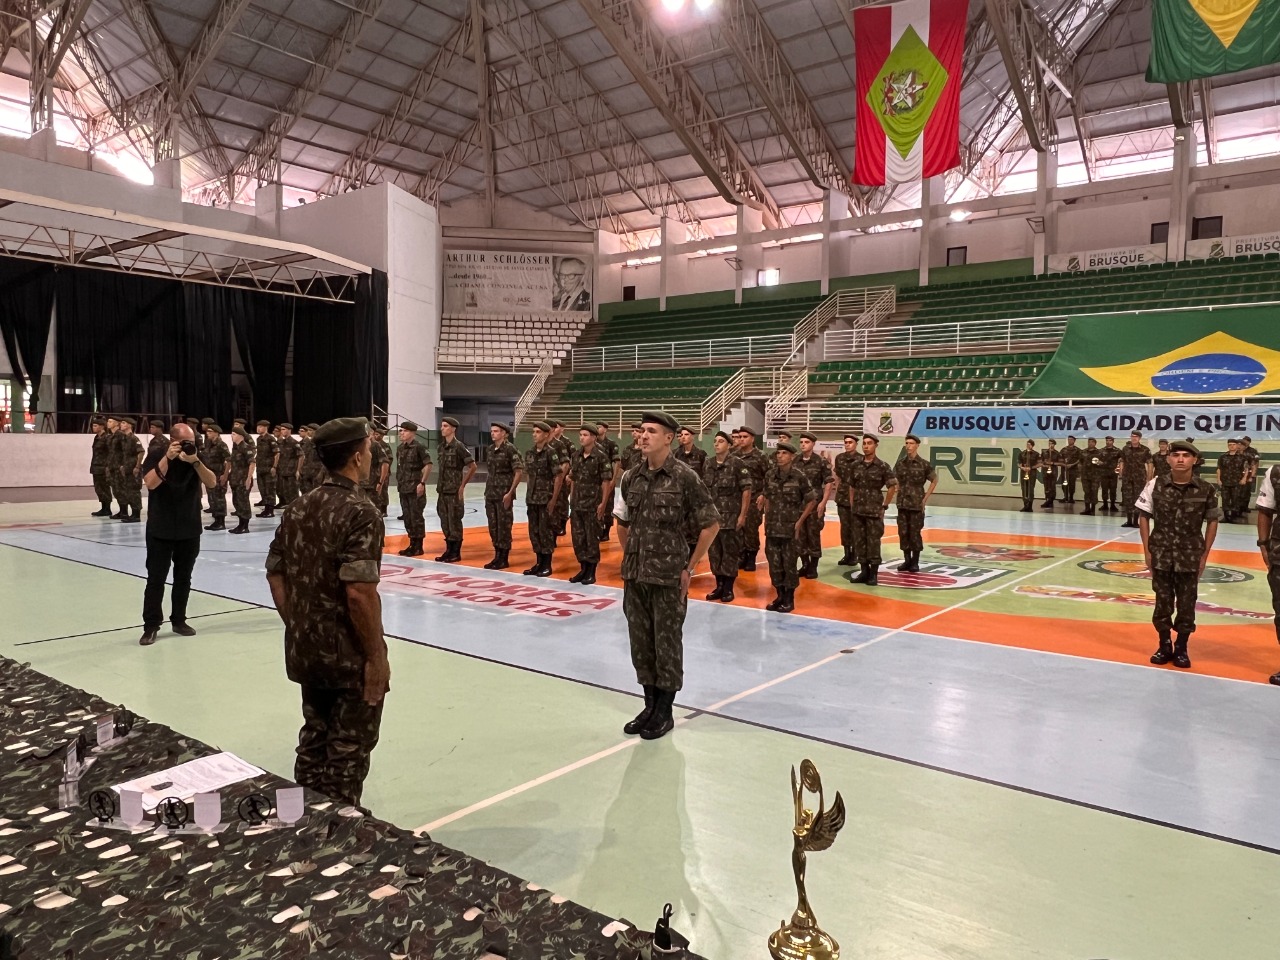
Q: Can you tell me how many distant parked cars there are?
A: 0